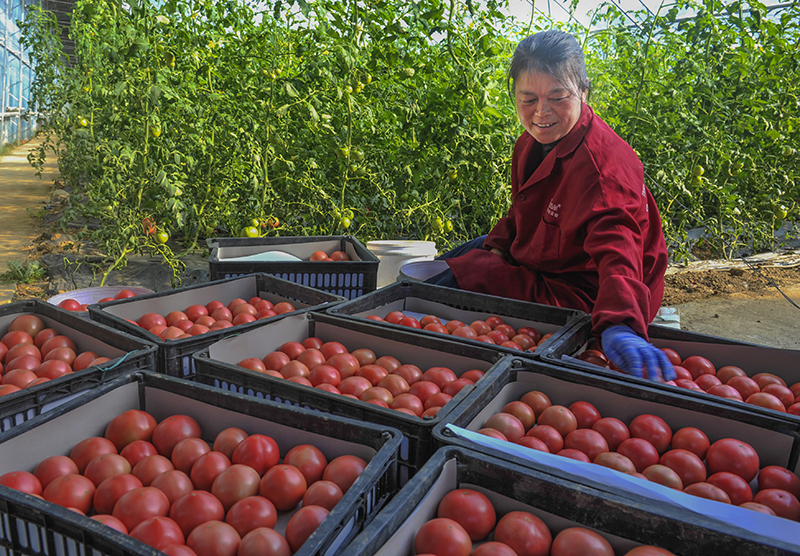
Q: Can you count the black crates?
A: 9